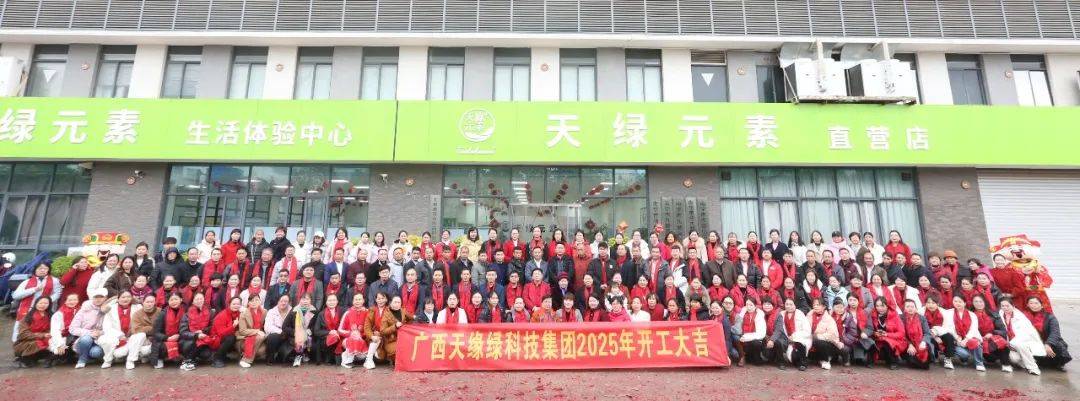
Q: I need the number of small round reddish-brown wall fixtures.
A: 9